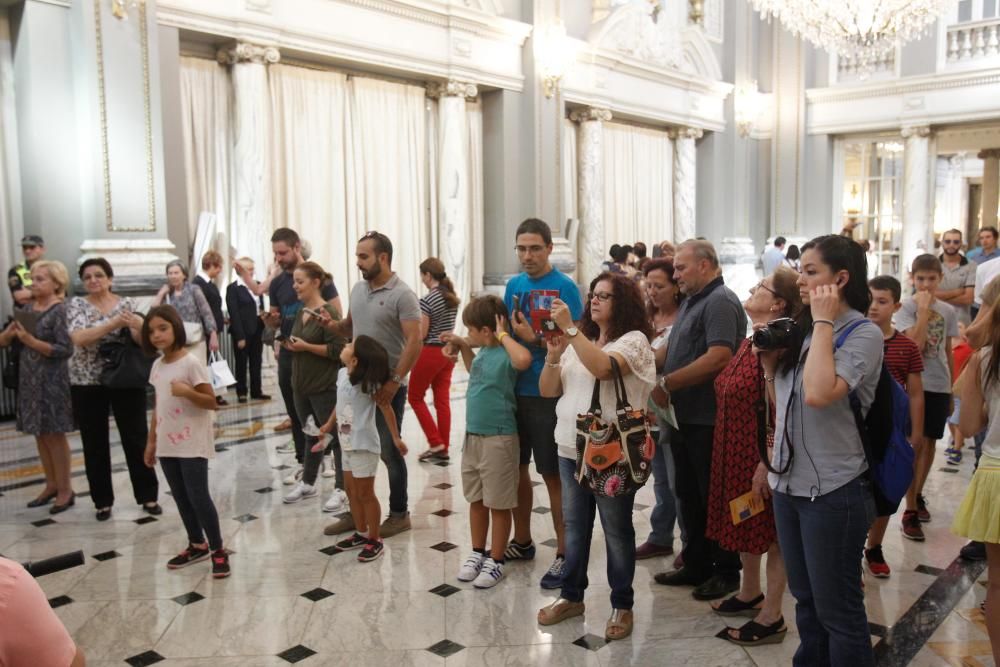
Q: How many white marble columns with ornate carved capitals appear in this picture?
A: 5